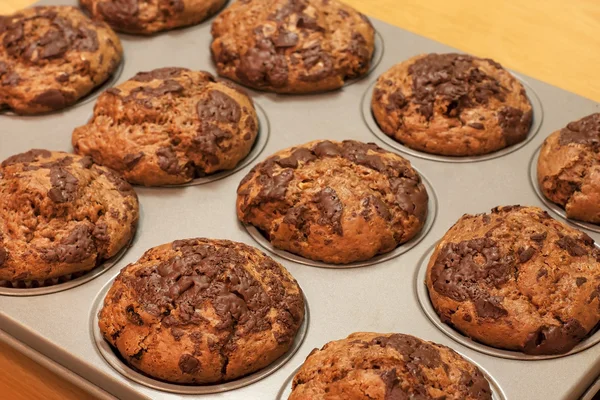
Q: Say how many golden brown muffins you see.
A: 11